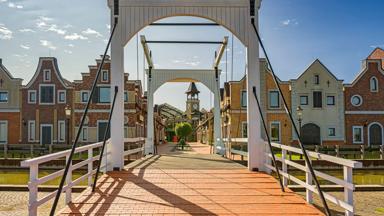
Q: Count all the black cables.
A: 4